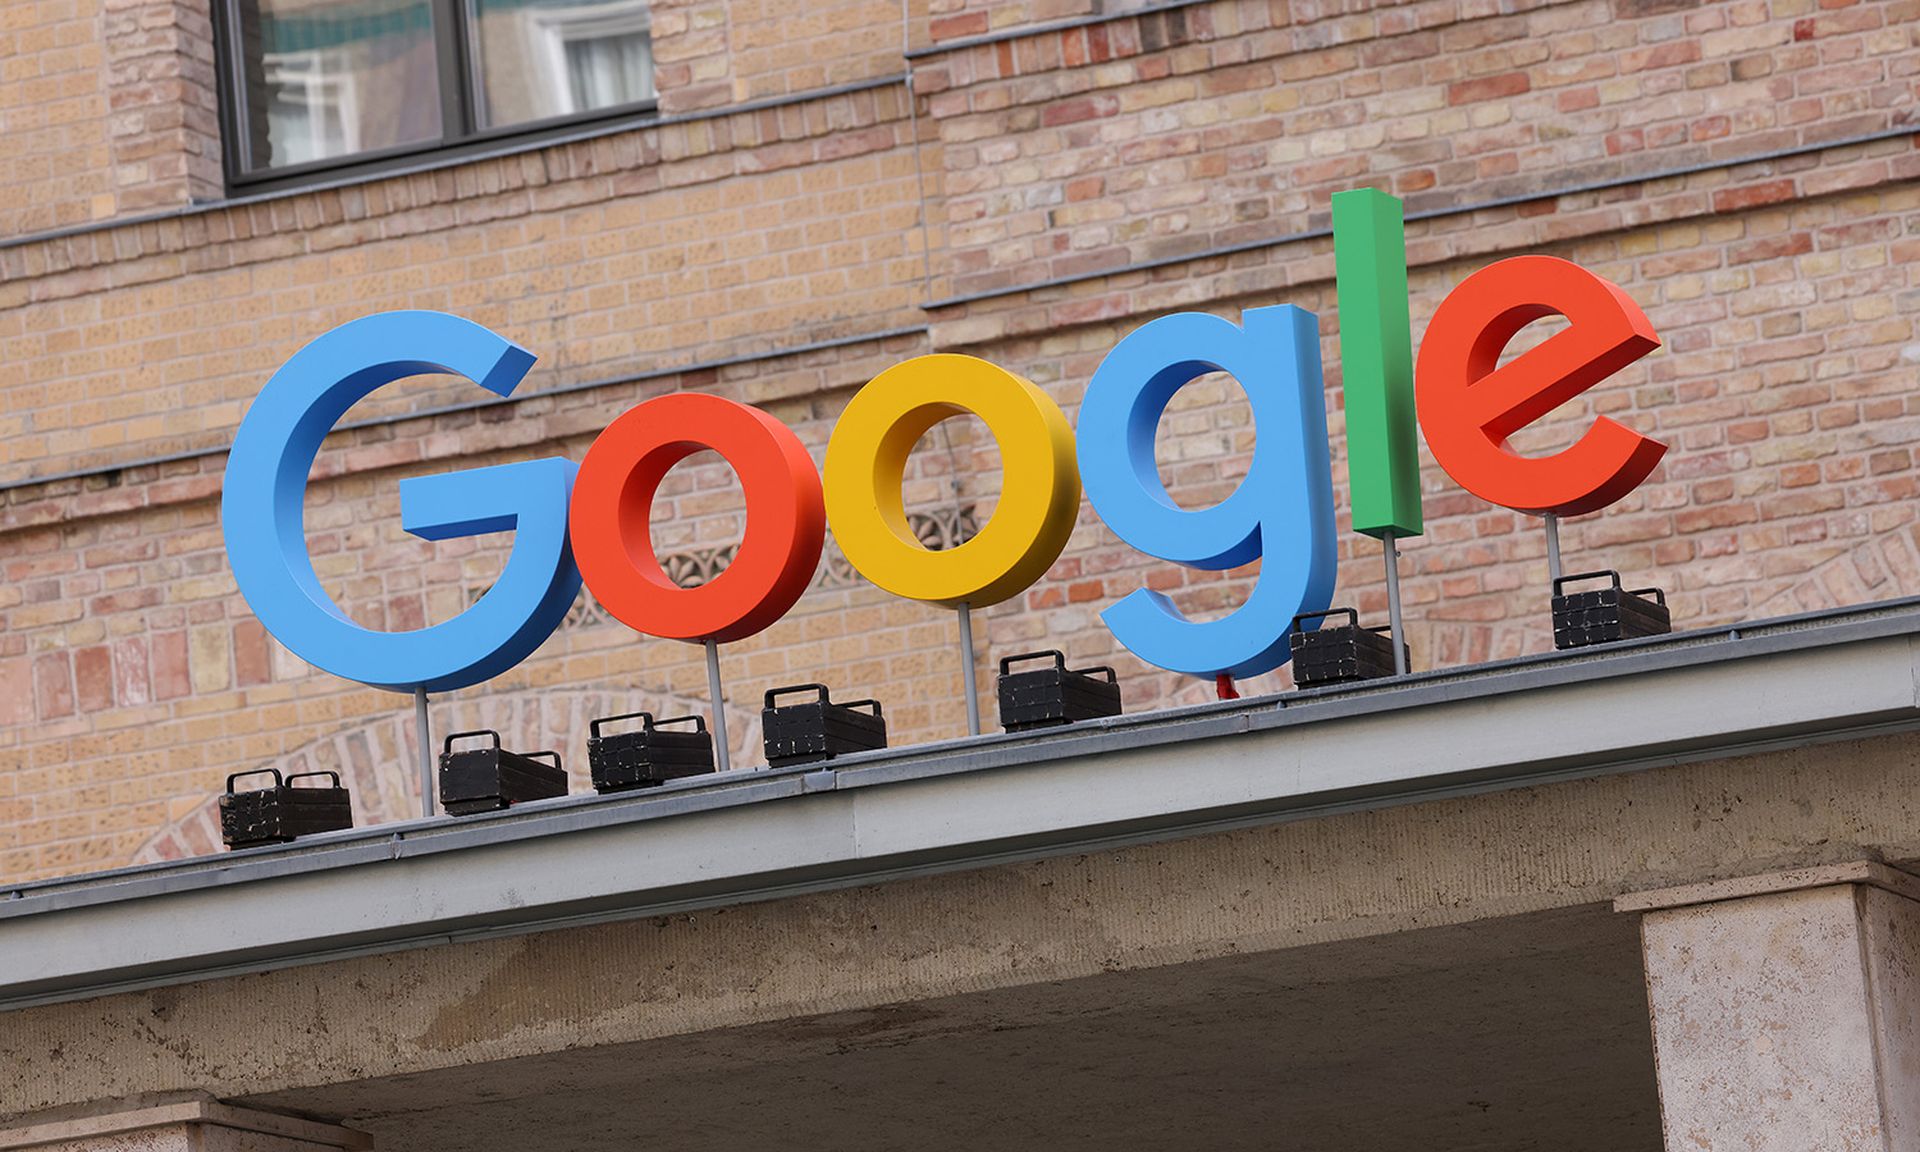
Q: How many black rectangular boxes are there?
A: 7